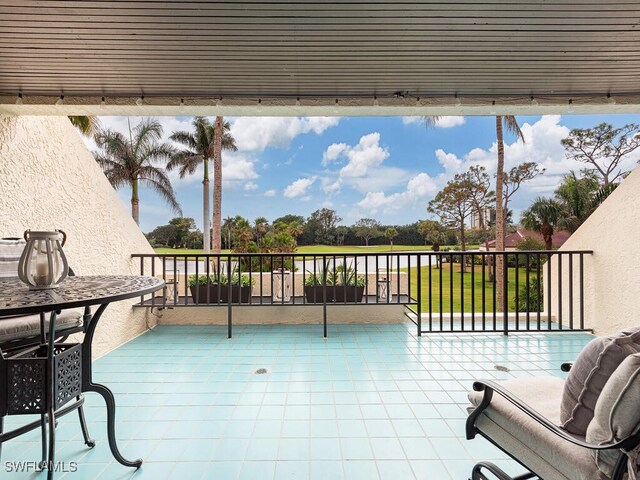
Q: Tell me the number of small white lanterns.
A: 3